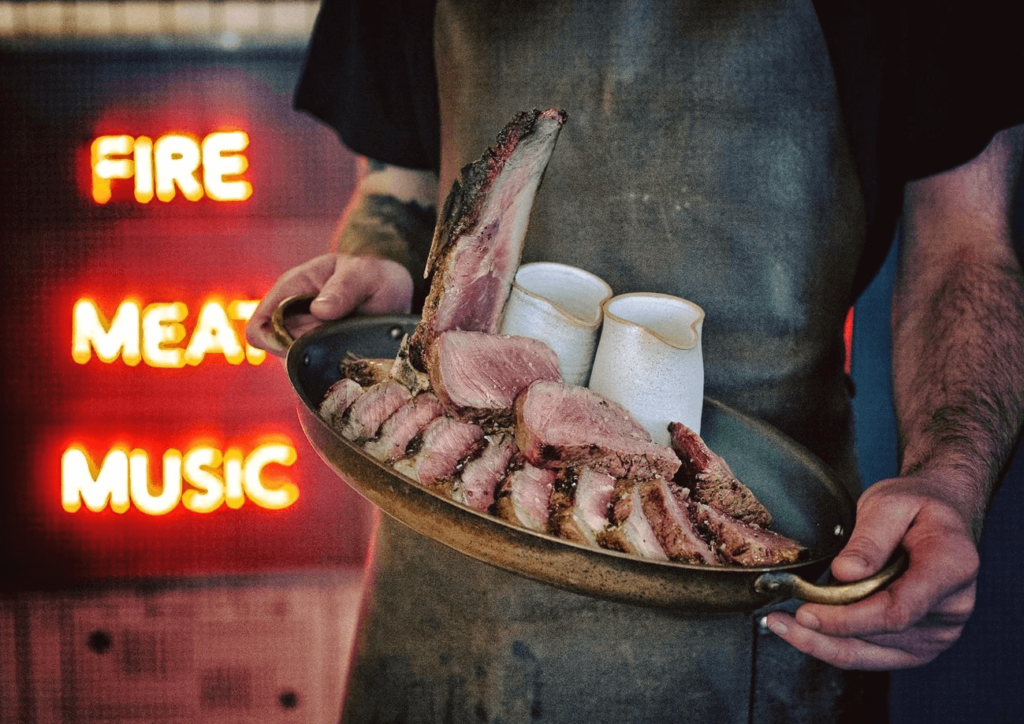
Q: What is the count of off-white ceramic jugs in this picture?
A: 2